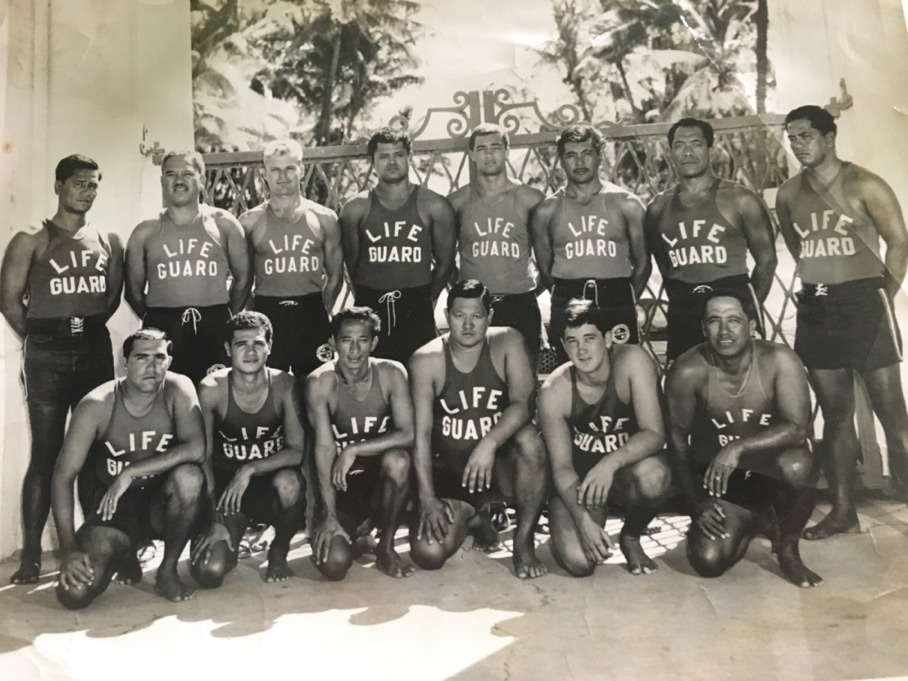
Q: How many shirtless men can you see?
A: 0